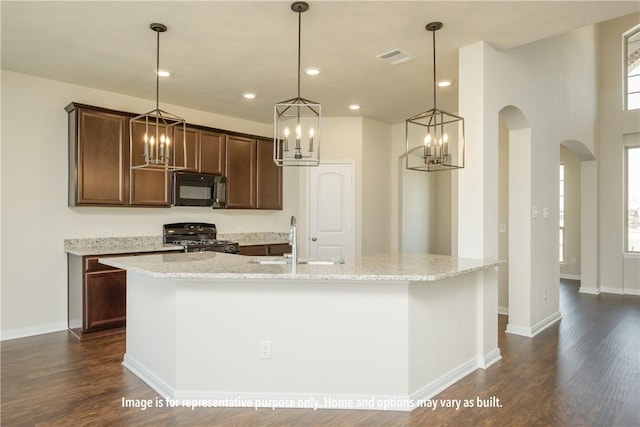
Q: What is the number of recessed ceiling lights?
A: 5